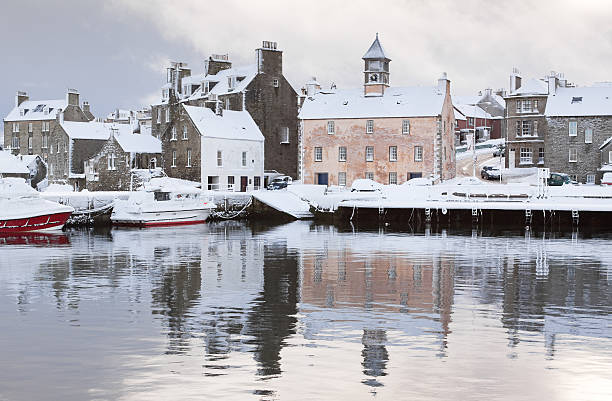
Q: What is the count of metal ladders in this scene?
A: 5